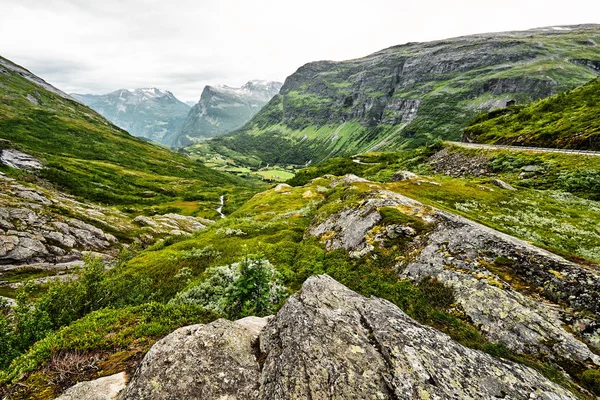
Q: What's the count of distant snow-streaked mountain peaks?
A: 2